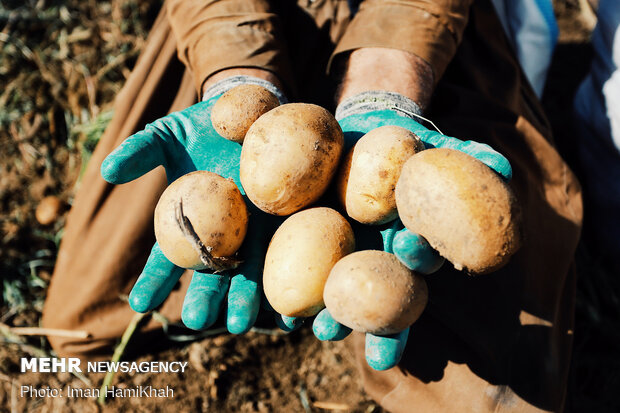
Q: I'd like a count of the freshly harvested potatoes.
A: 7